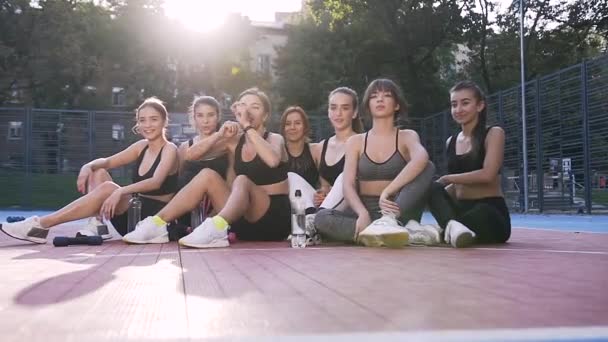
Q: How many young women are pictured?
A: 7